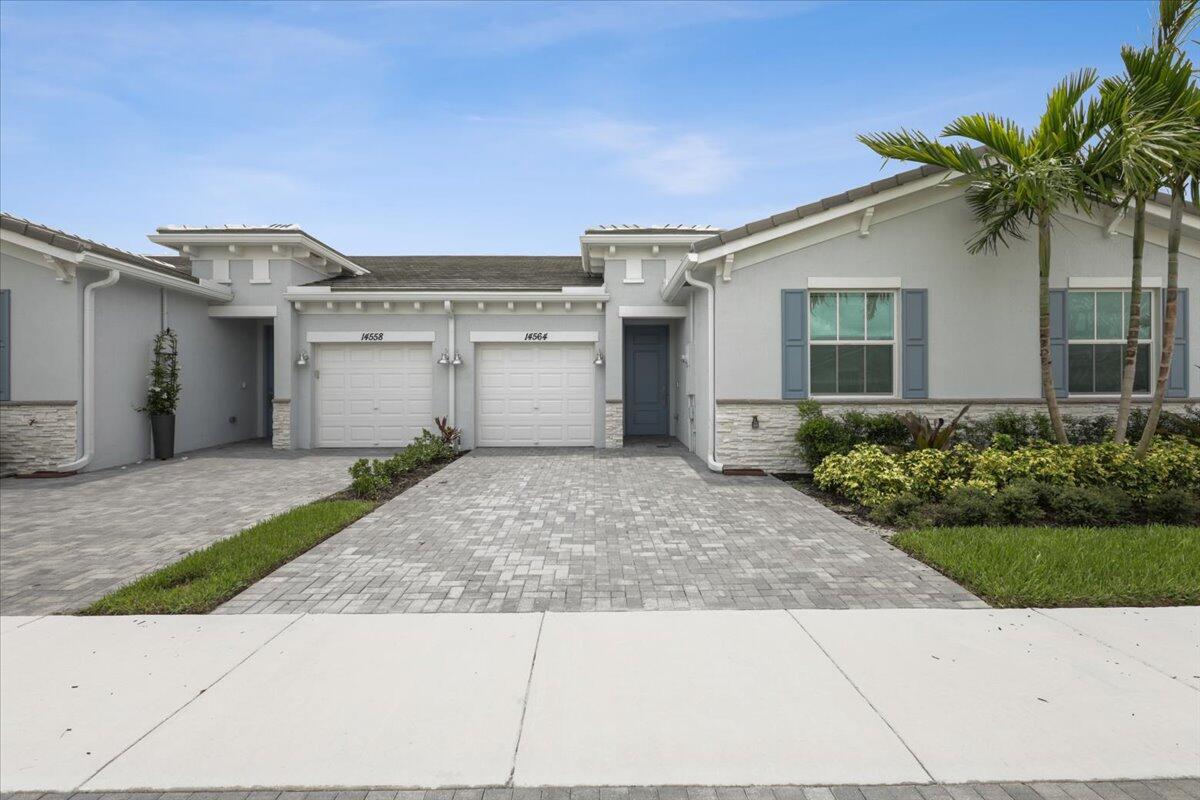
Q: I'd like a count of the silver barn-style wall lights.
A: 4